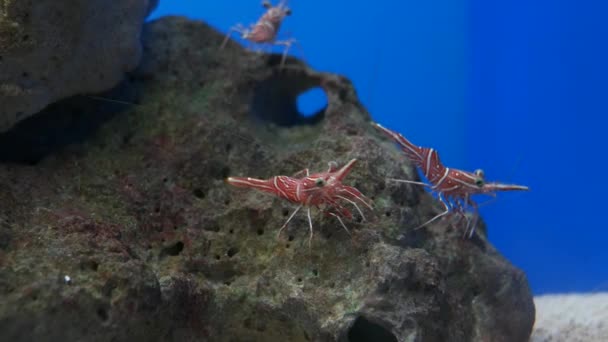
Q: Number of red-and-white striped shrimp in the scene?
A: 3